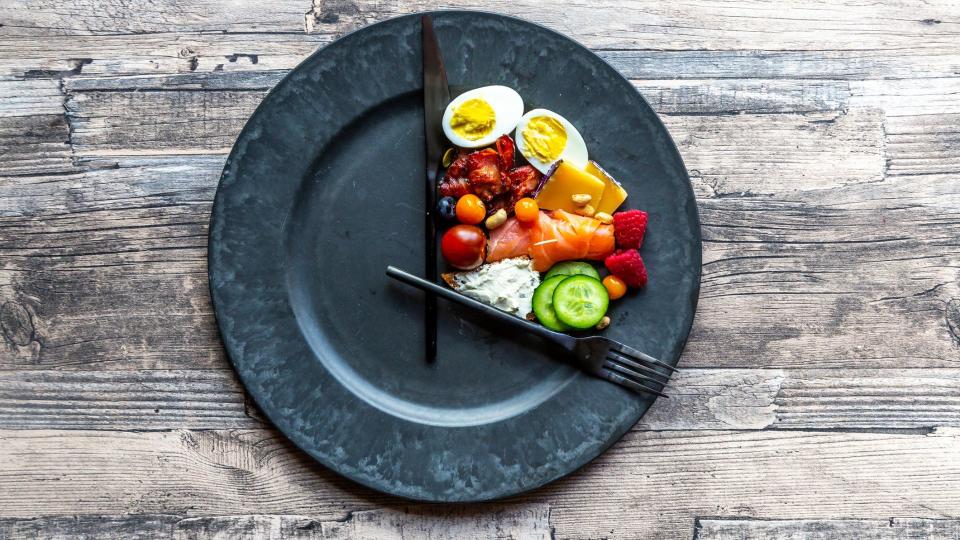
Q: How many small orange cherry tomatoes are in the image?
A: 3